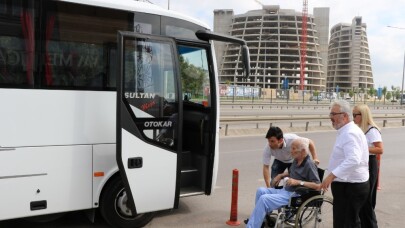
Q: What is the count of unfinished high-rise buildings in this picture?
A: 2